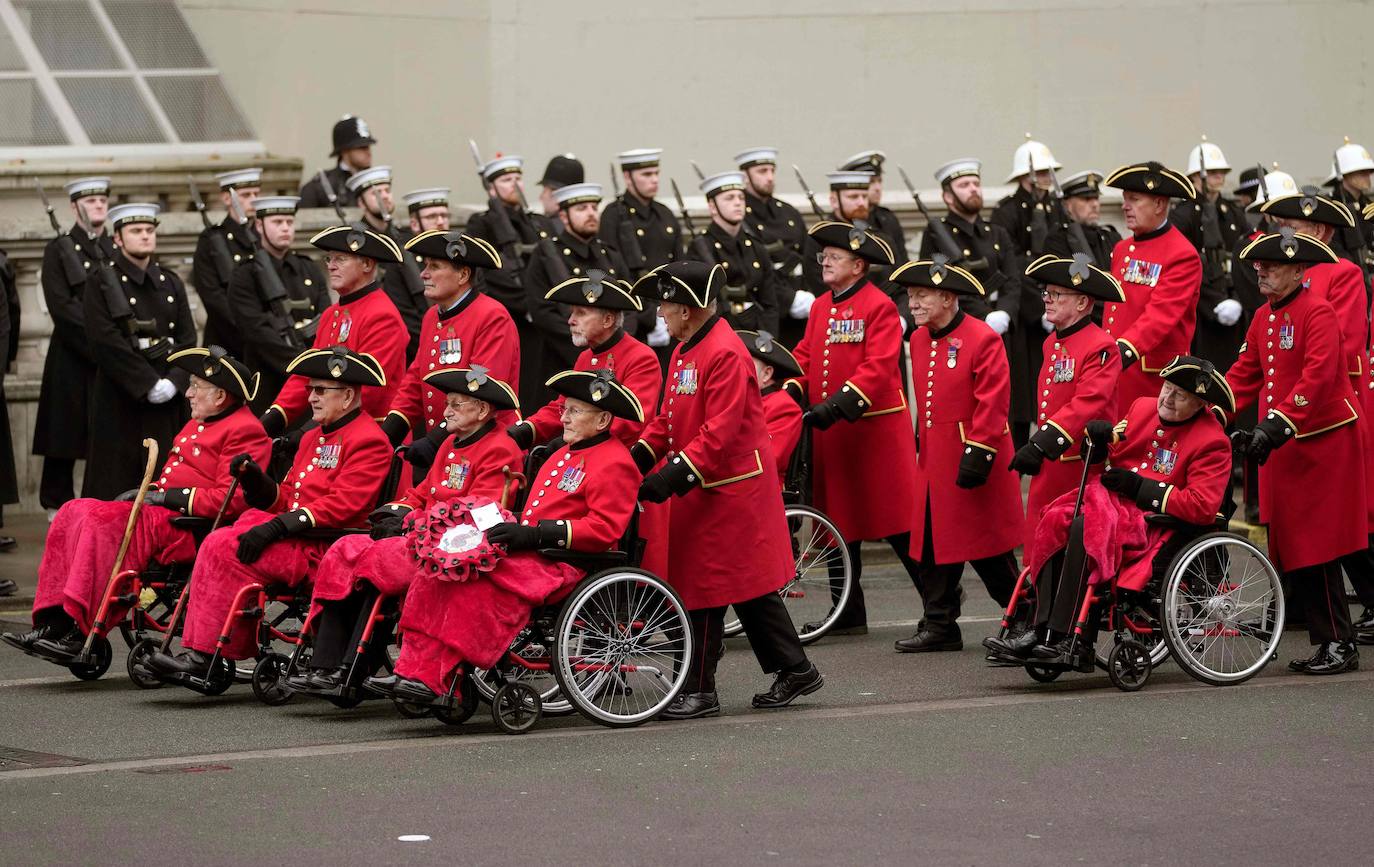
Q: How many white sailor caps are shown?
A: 13